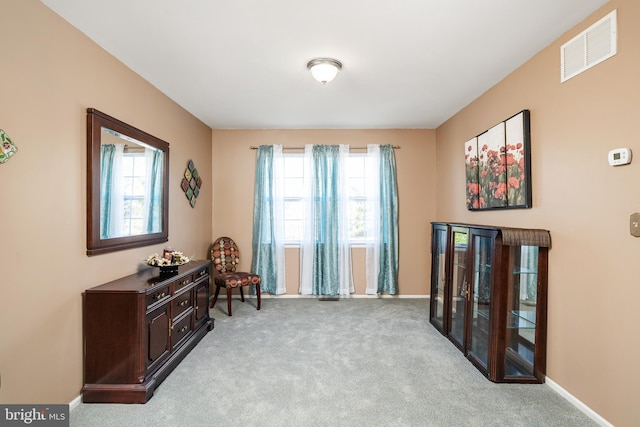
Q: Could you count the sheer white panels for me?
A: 4